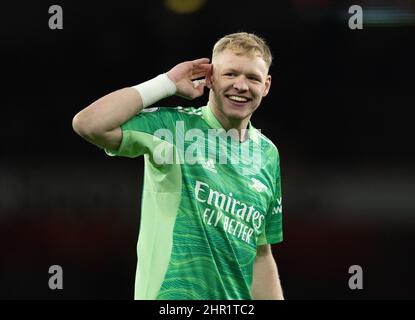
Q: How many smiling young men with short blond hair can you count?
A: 1